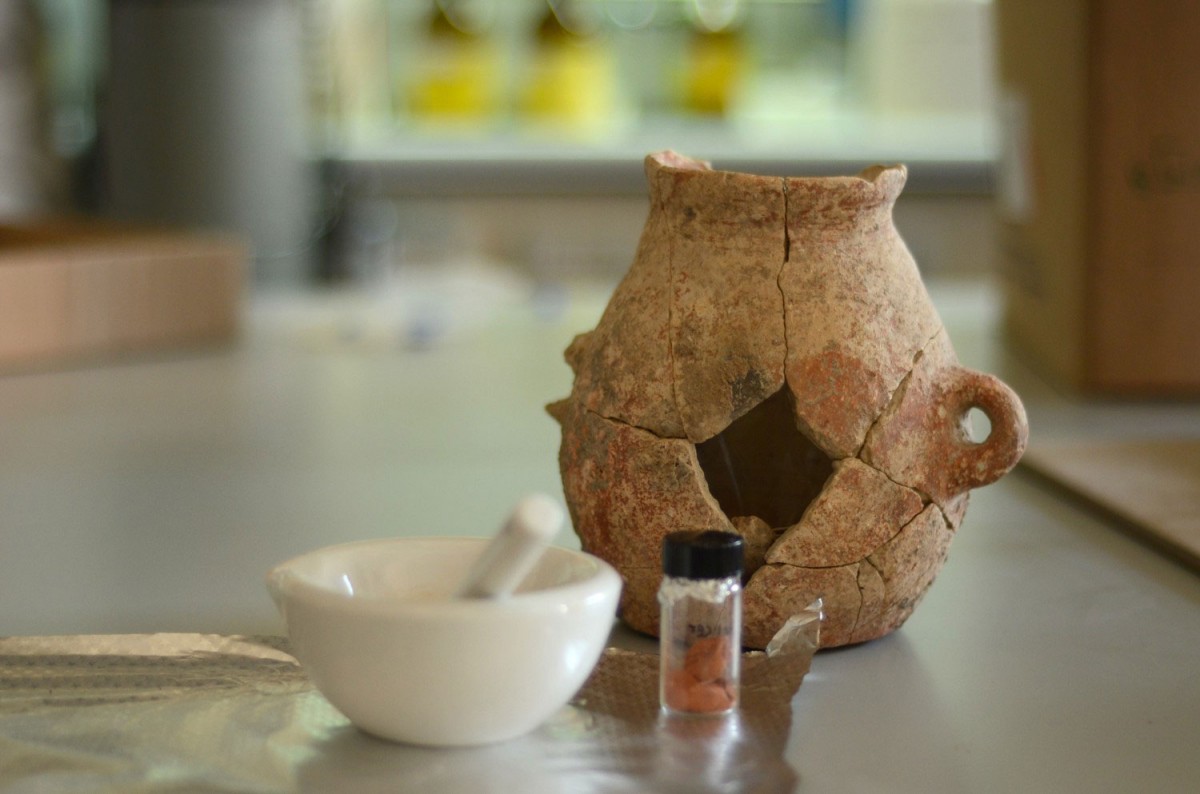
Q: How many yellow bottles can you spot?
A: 3